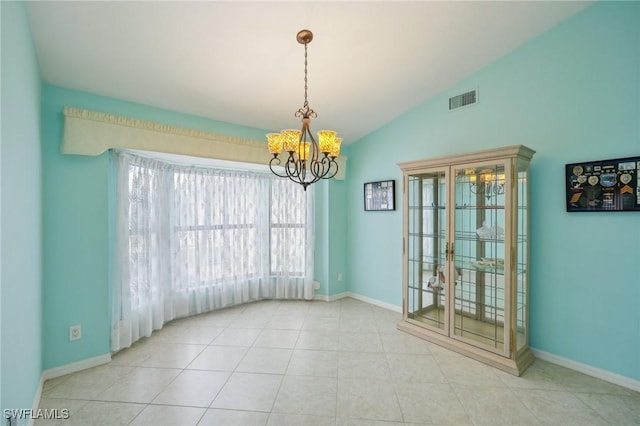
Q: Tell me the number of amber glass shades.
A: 5